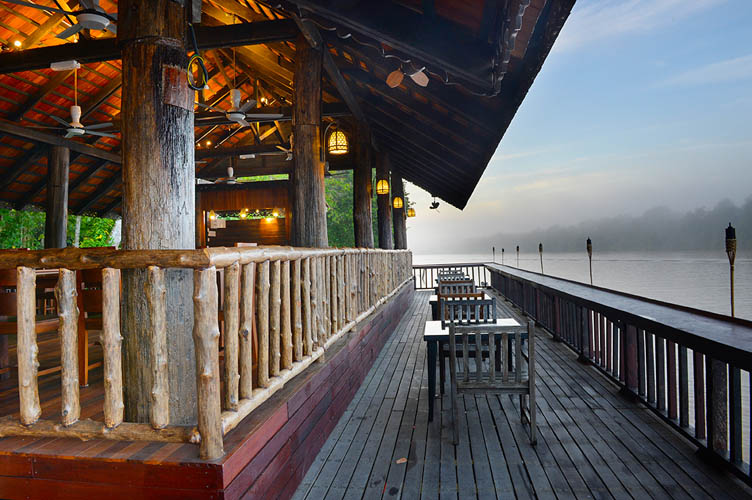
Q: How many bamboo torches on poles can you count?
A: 6